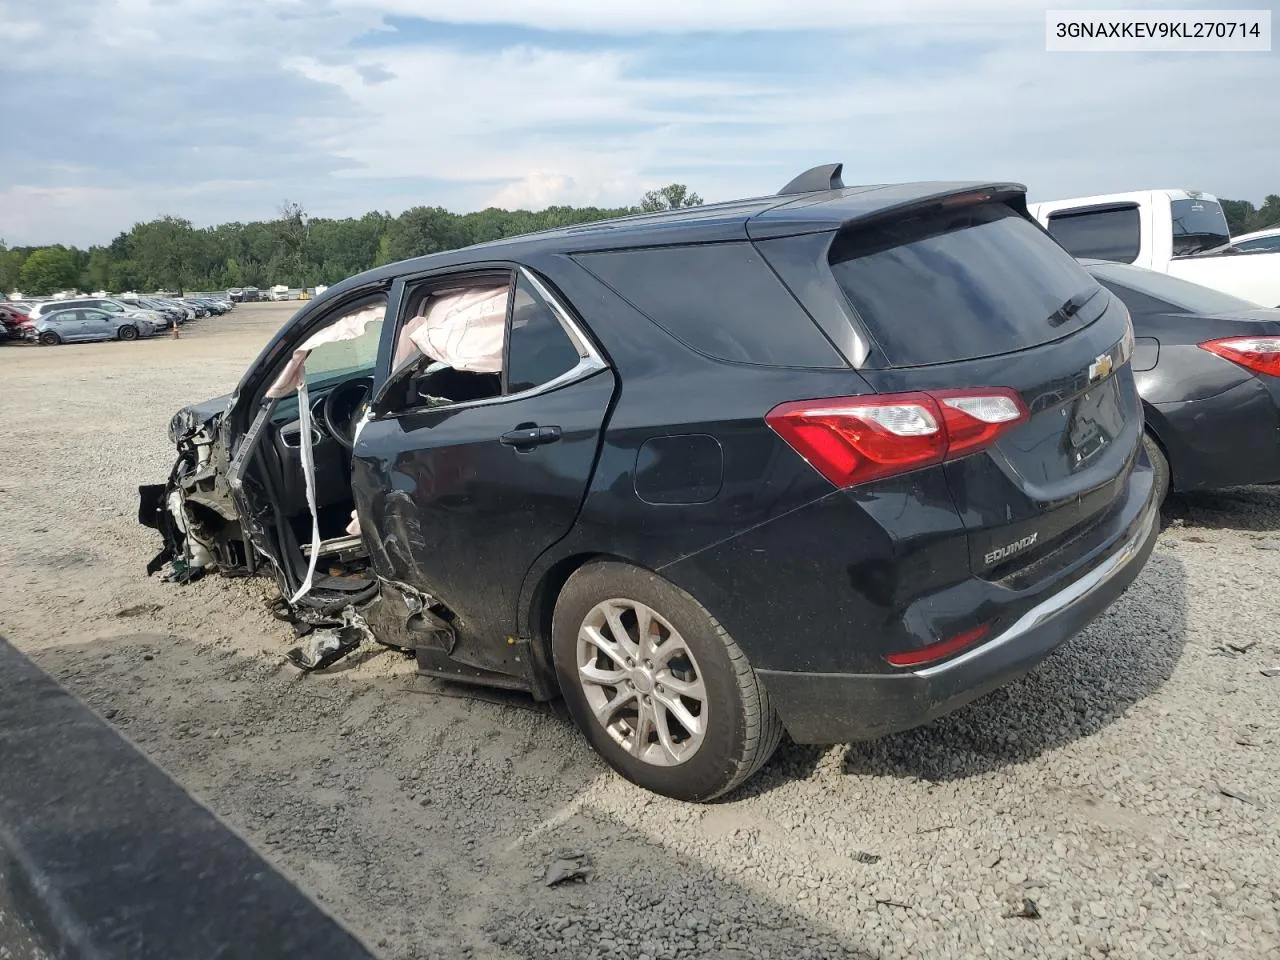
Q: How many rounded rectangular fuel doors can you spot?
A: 2